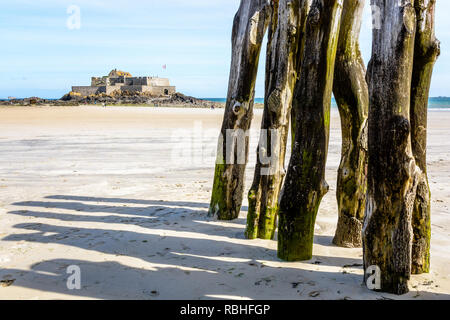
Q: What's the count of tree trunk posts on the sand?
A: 6